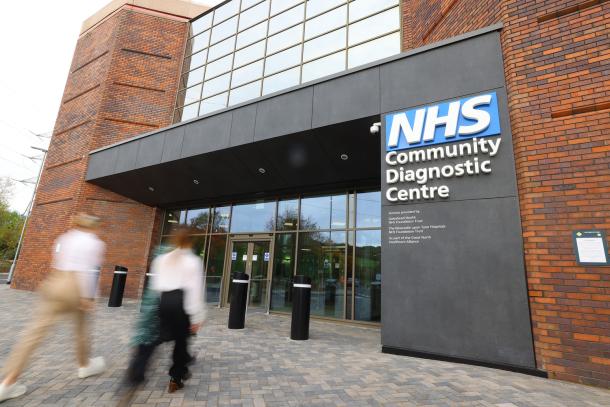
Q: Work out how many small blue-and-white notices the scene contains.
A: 2